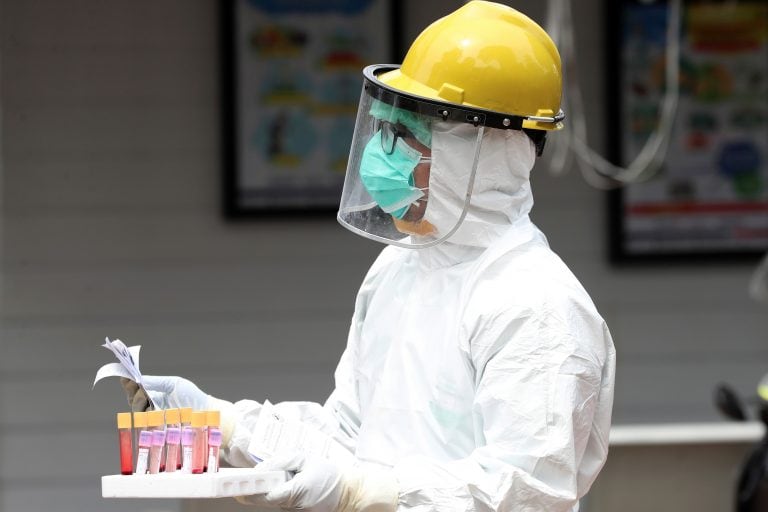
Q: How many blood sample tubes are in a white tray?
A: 12